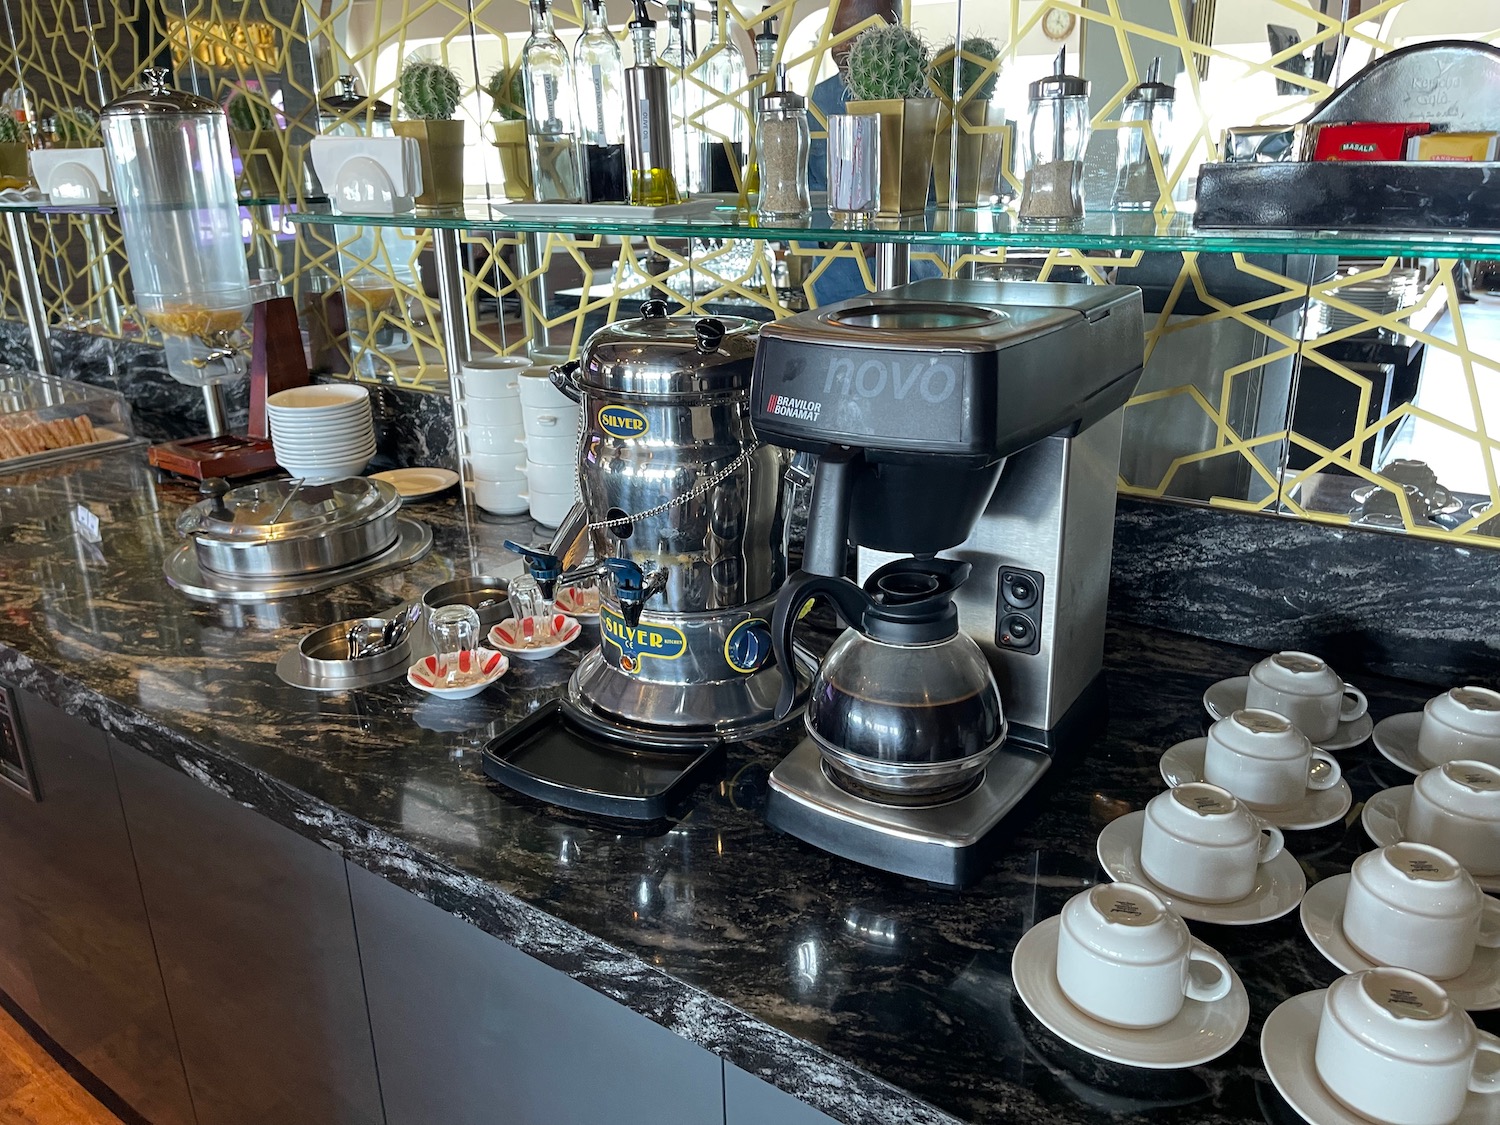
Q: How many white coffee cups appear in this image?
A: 8